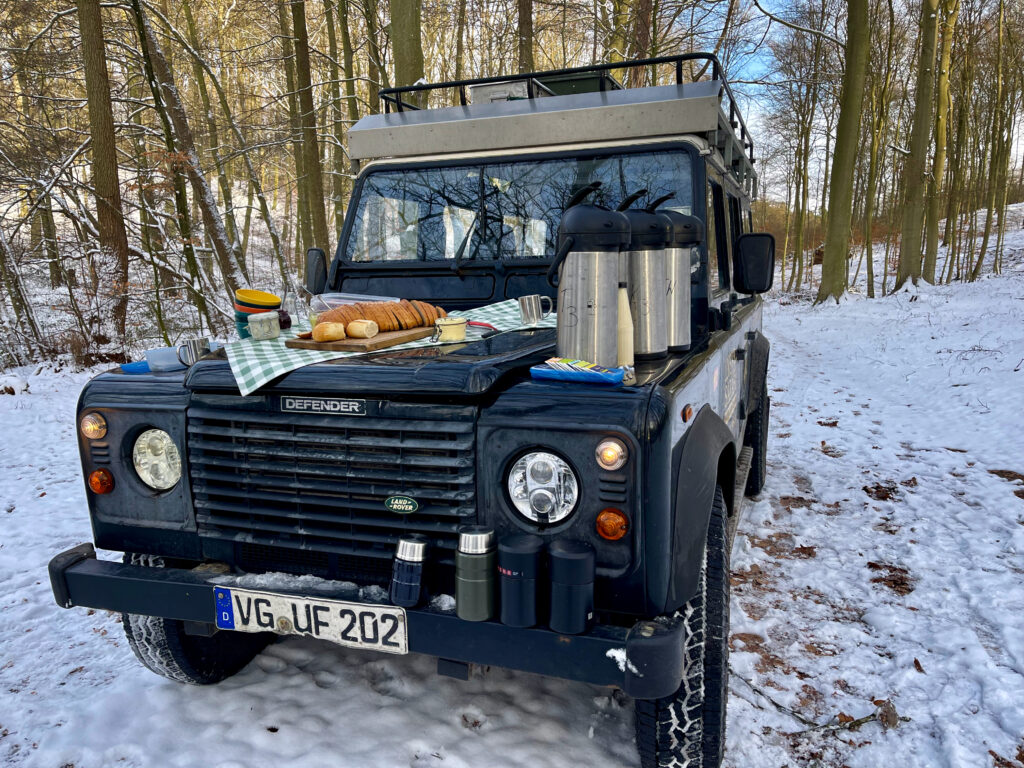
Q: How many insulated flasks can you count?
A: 7